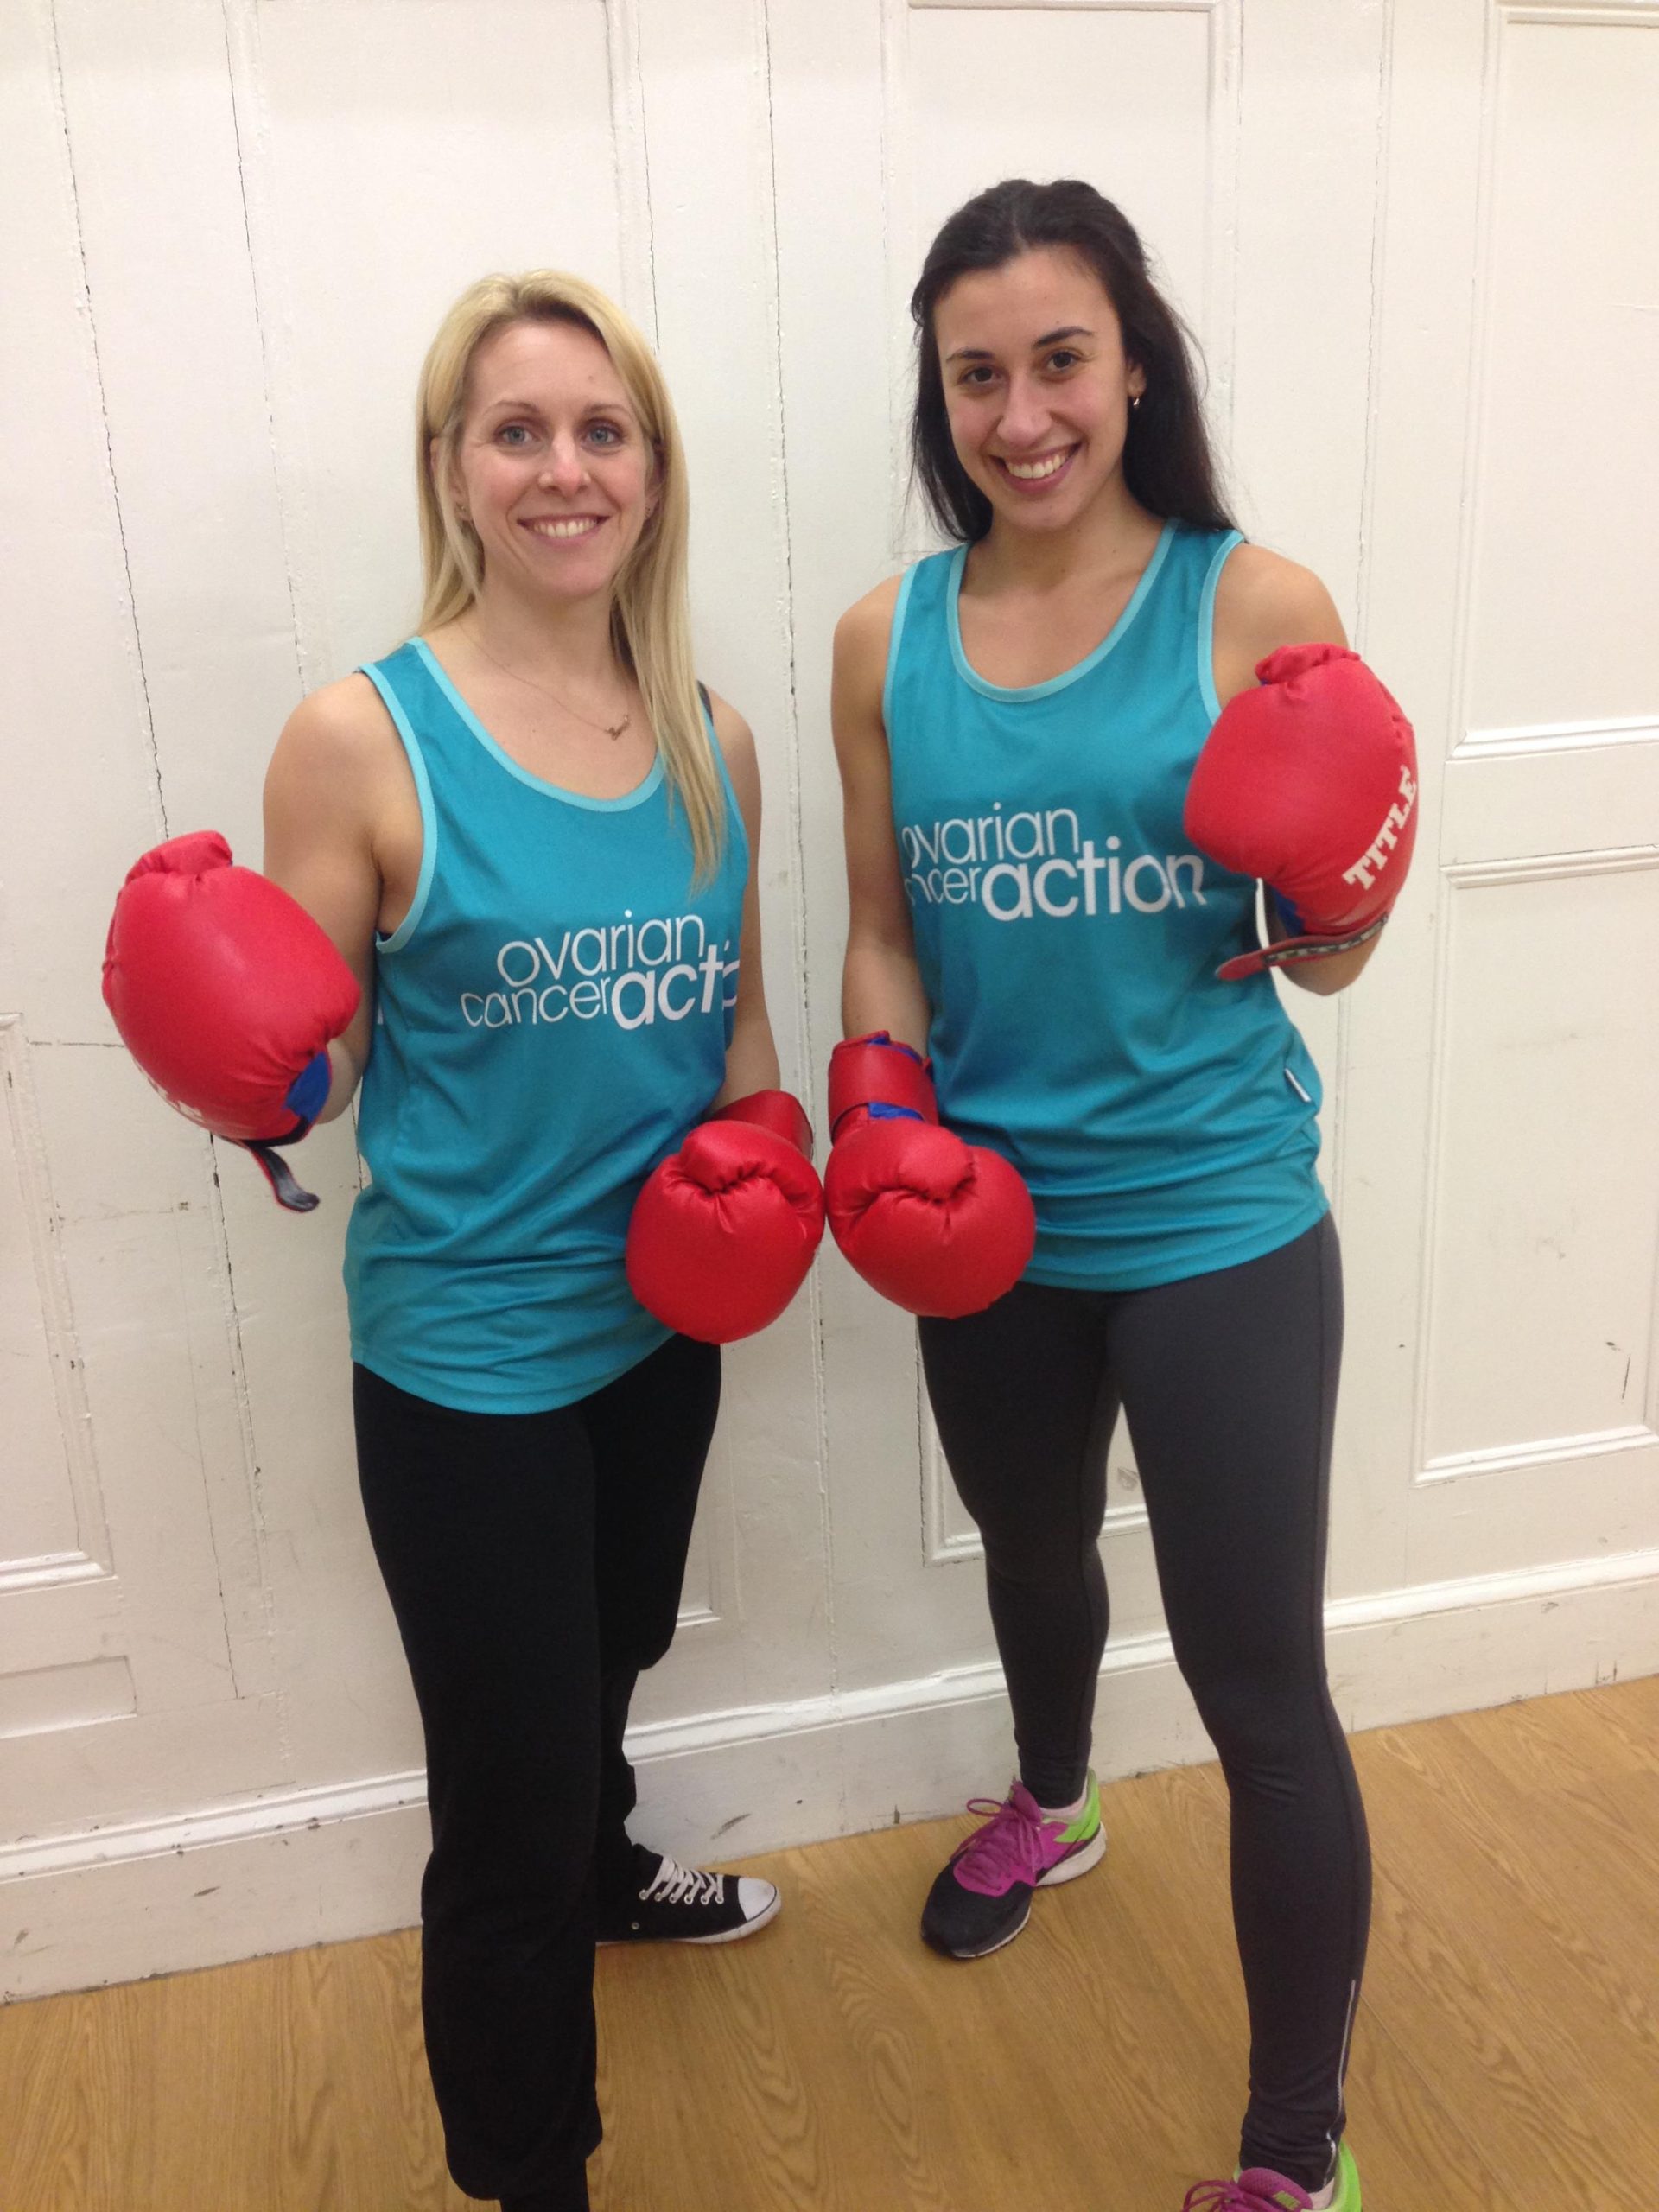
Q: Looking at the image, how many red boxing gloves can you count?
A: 4